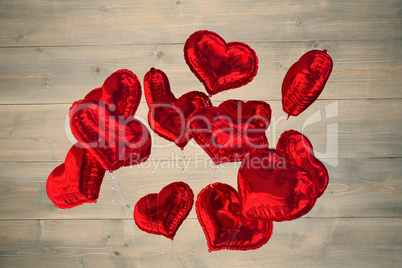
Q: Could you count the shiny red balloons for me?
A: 13